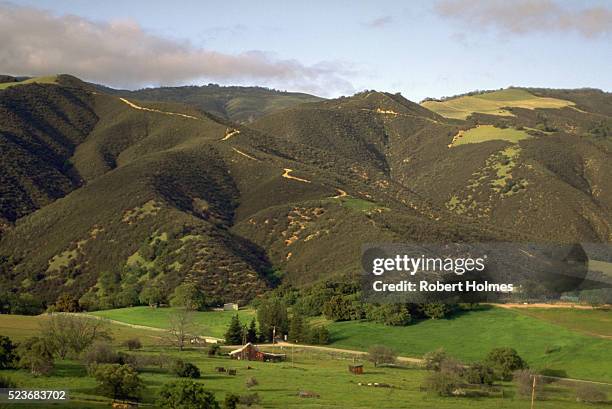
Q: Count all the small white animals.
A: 3